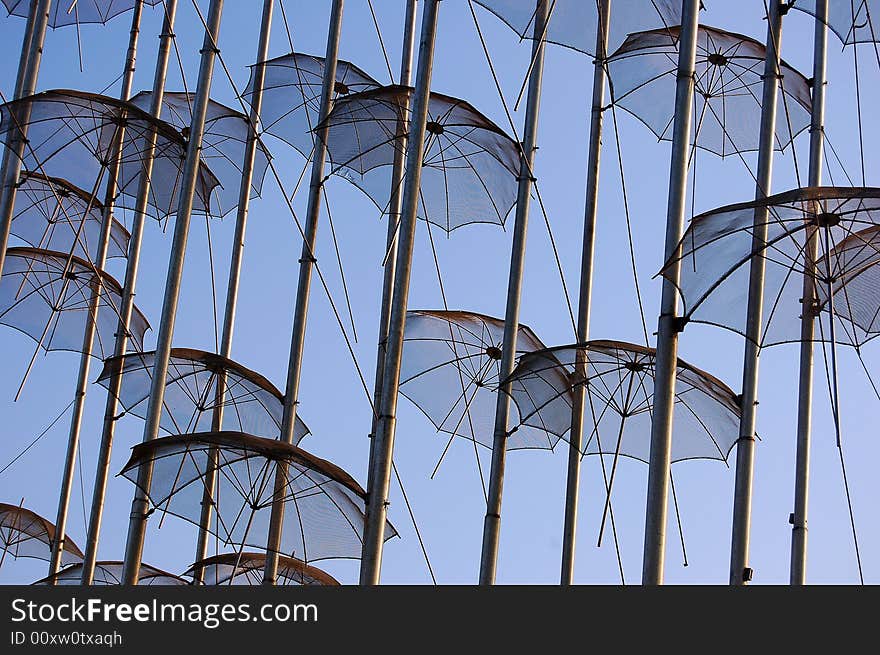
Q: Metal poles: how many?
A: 14